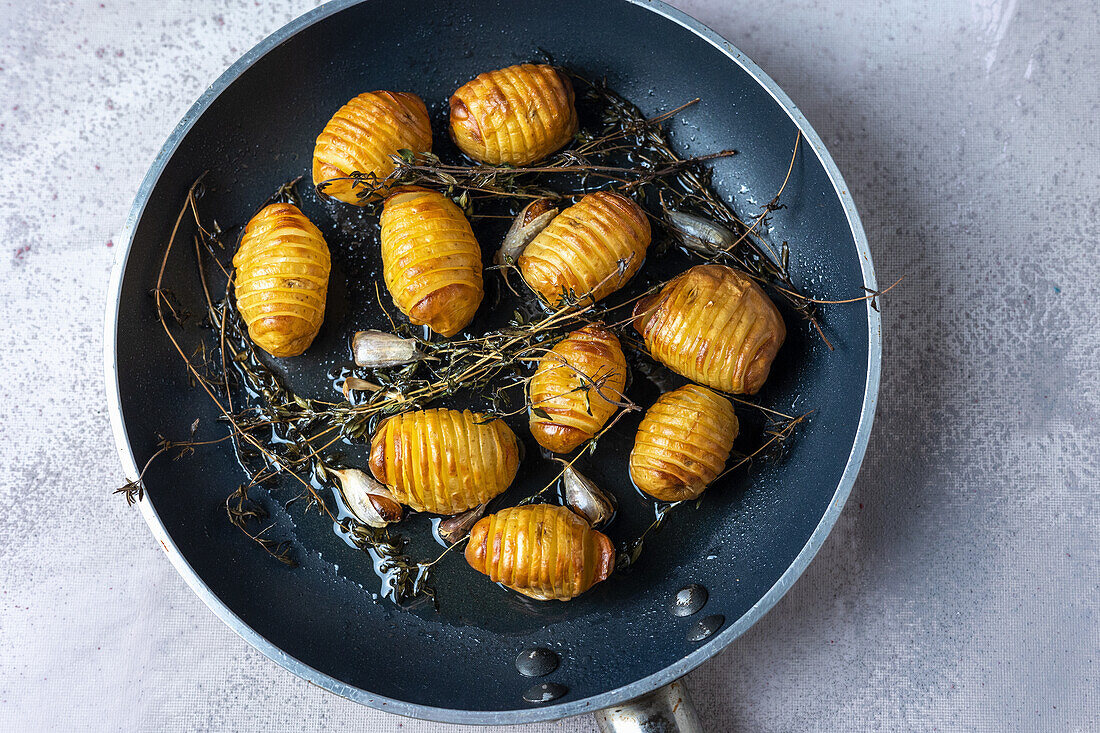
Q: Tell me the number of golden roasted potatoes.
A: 10